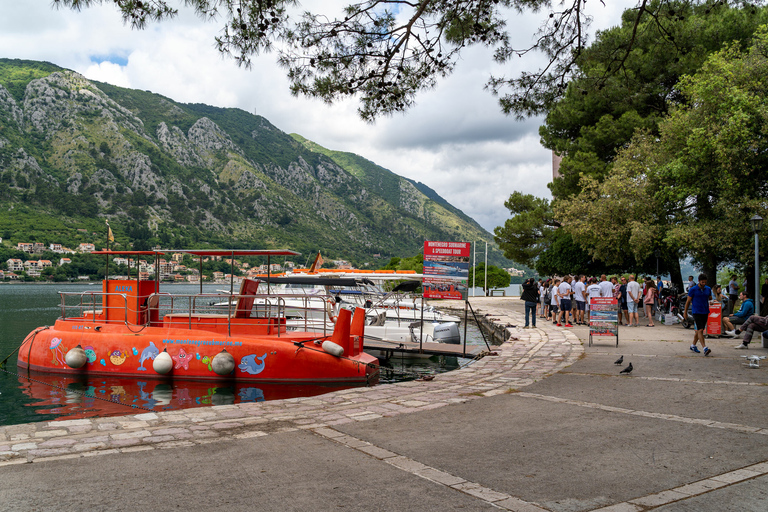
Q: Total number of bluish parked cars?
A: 0